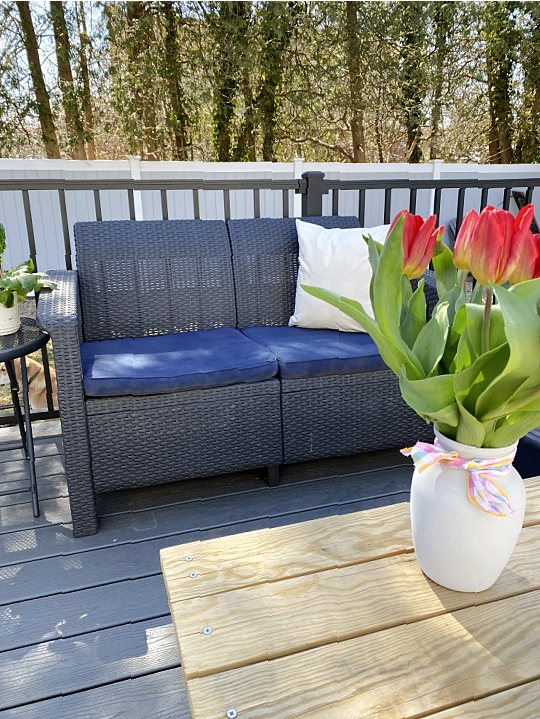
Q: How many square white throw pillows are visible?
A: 1